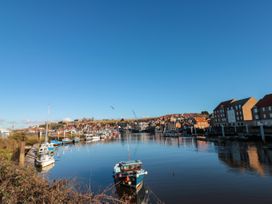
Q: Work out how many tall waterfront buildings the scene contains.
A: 3